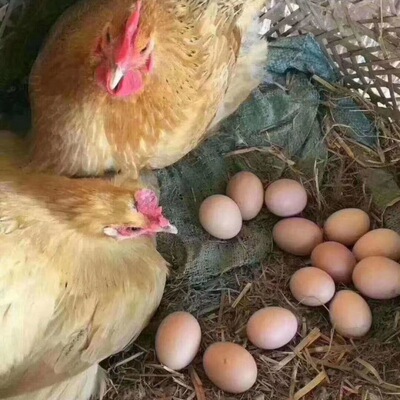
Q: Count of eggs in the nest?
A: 13